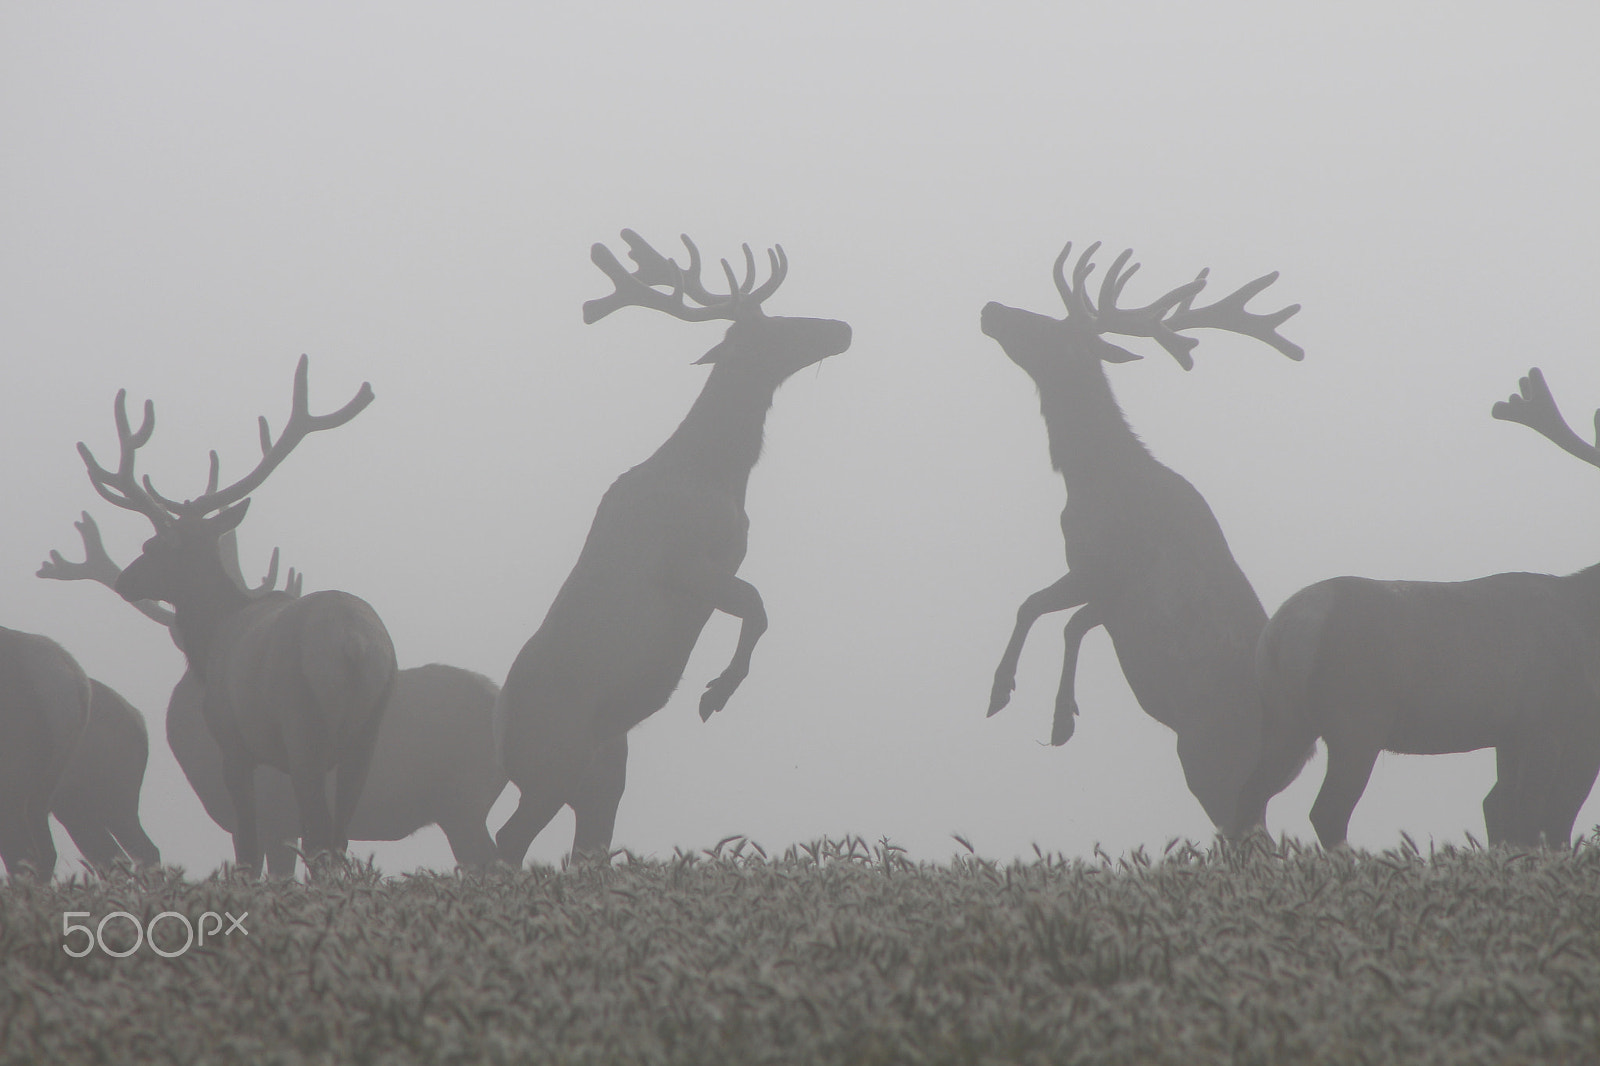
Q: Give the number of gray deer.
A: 7